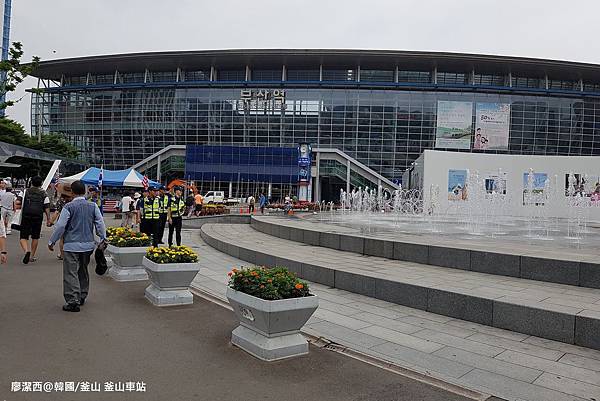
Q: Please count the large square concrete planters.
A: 3